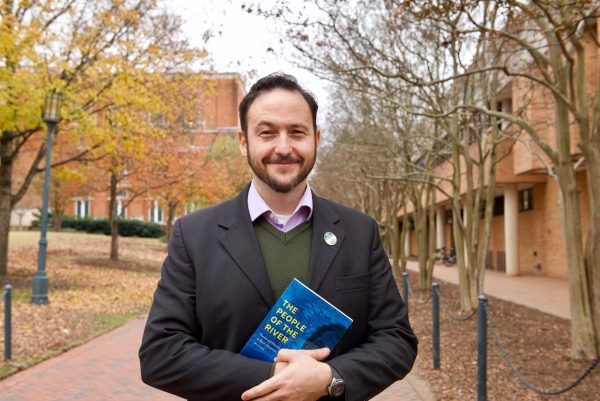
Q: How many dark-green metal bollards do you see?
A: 4